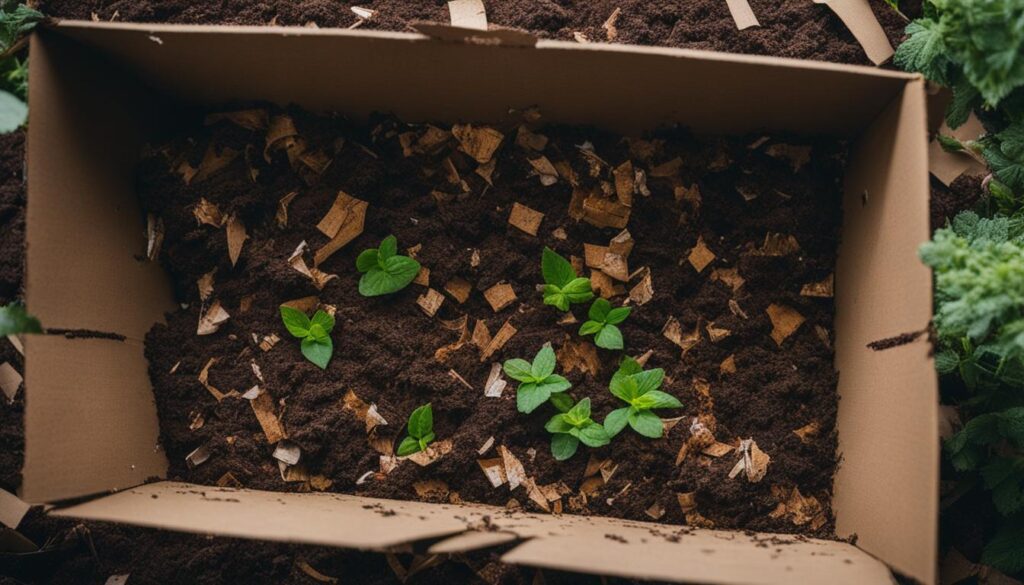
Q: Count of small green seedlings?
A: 8